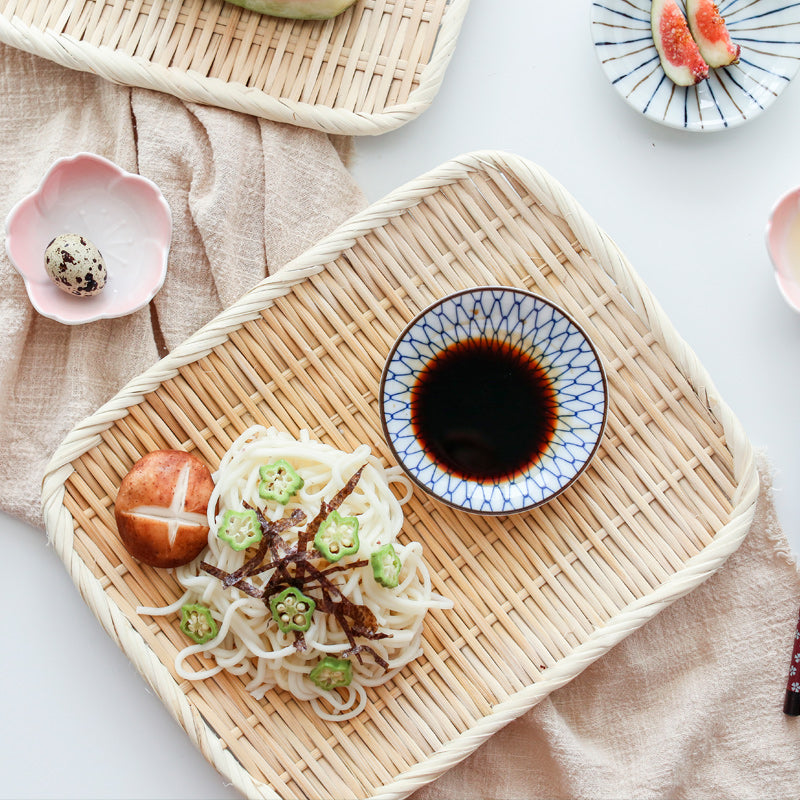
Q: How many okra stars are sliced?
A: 7